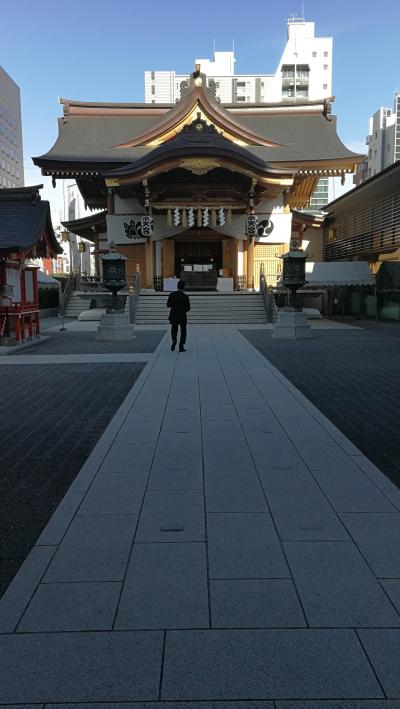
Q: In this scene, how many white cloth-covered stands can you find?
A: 2